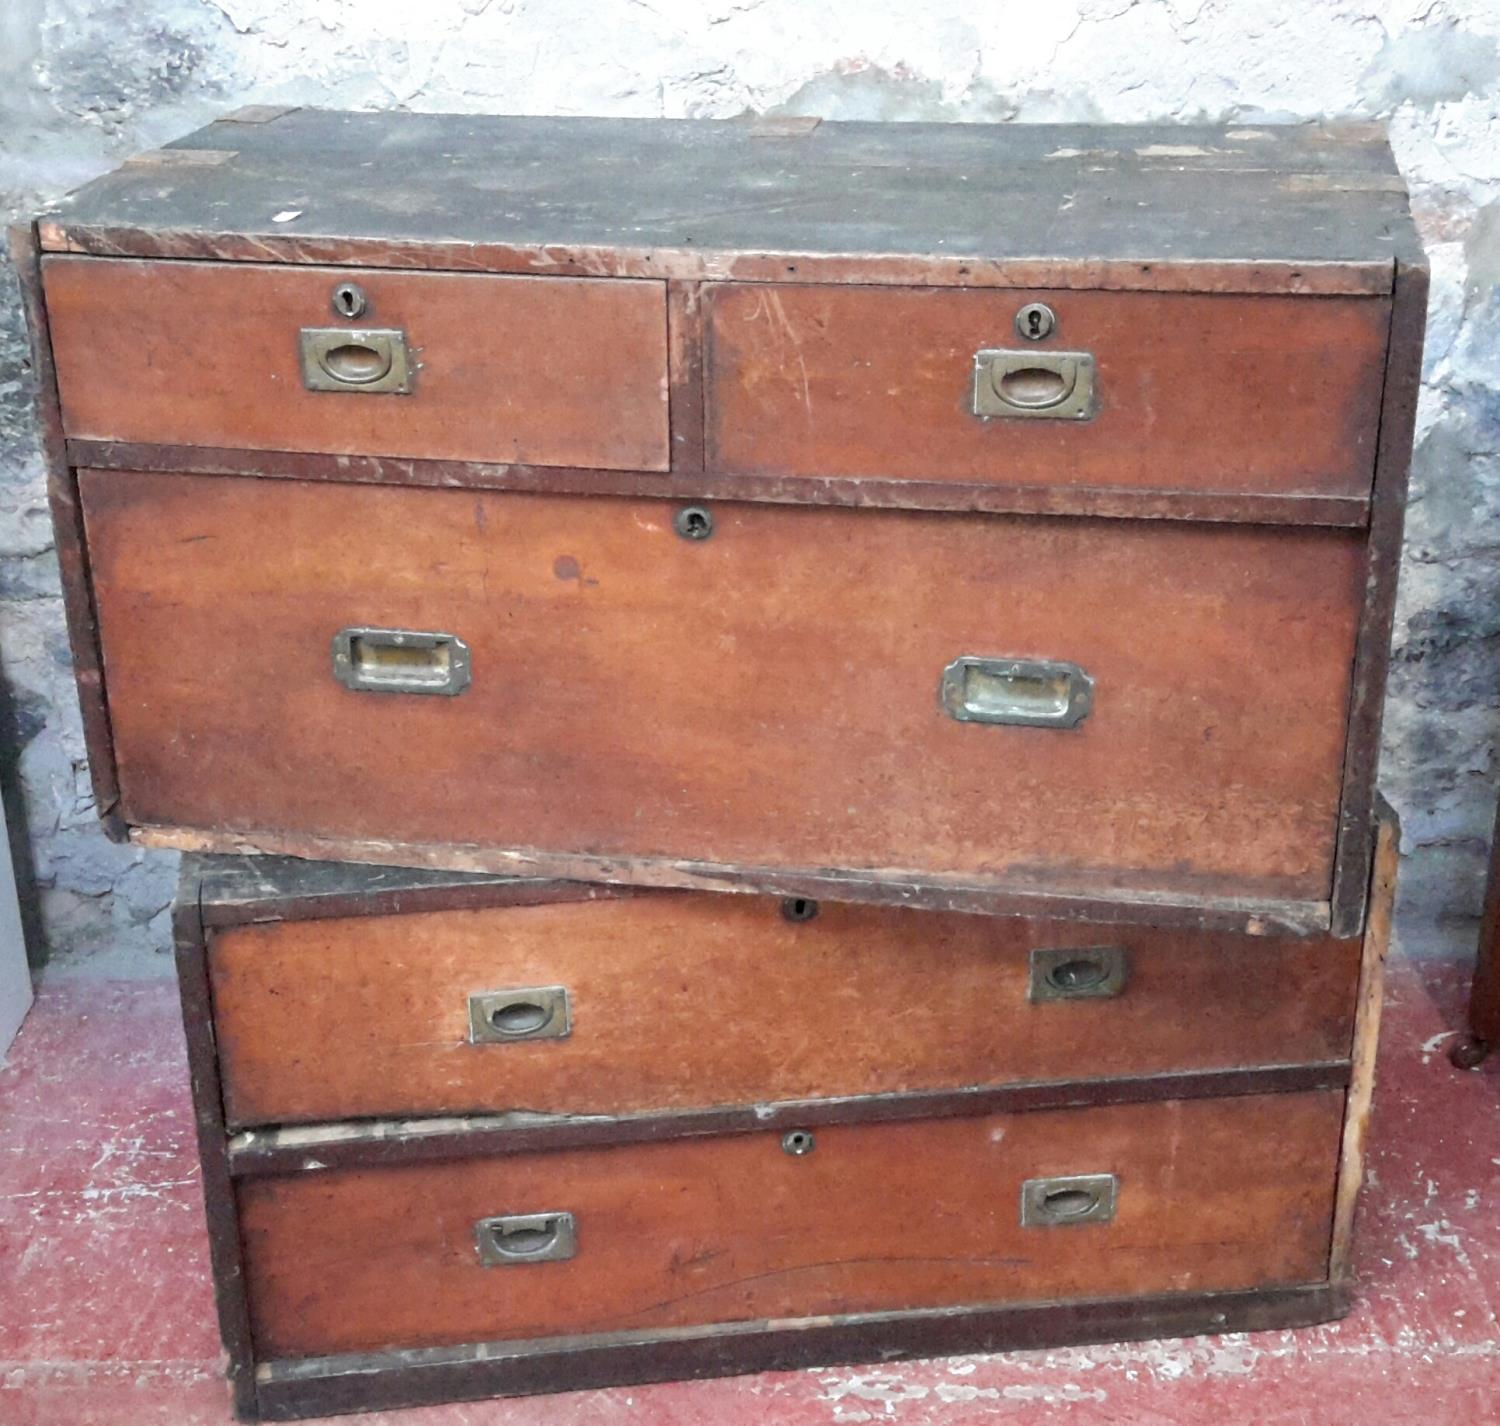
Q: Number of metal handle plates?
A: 8